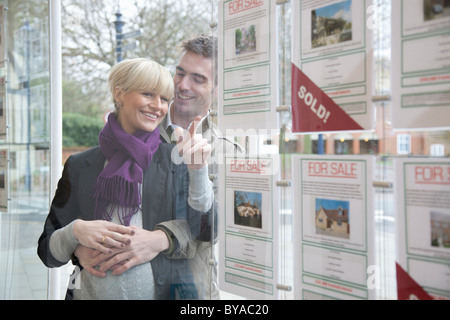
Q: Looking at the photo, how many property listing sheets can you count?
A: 6